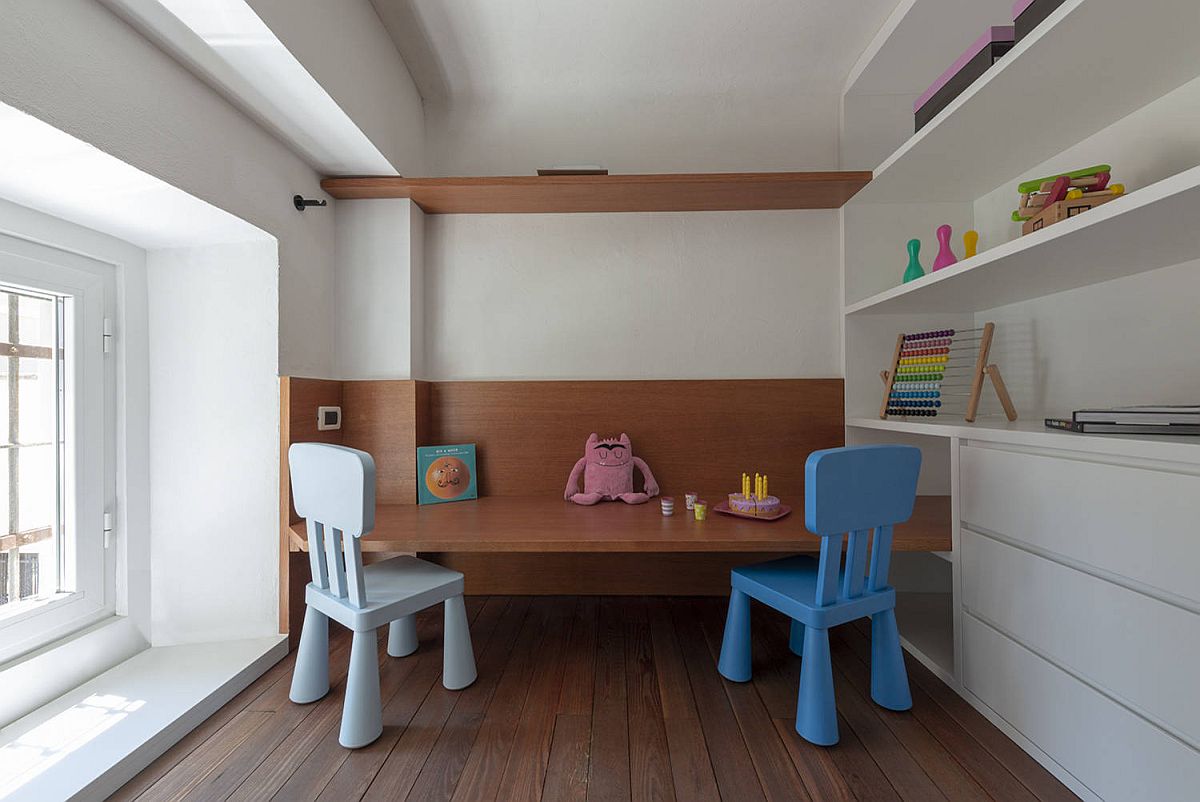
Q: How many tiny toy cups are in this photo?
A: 3